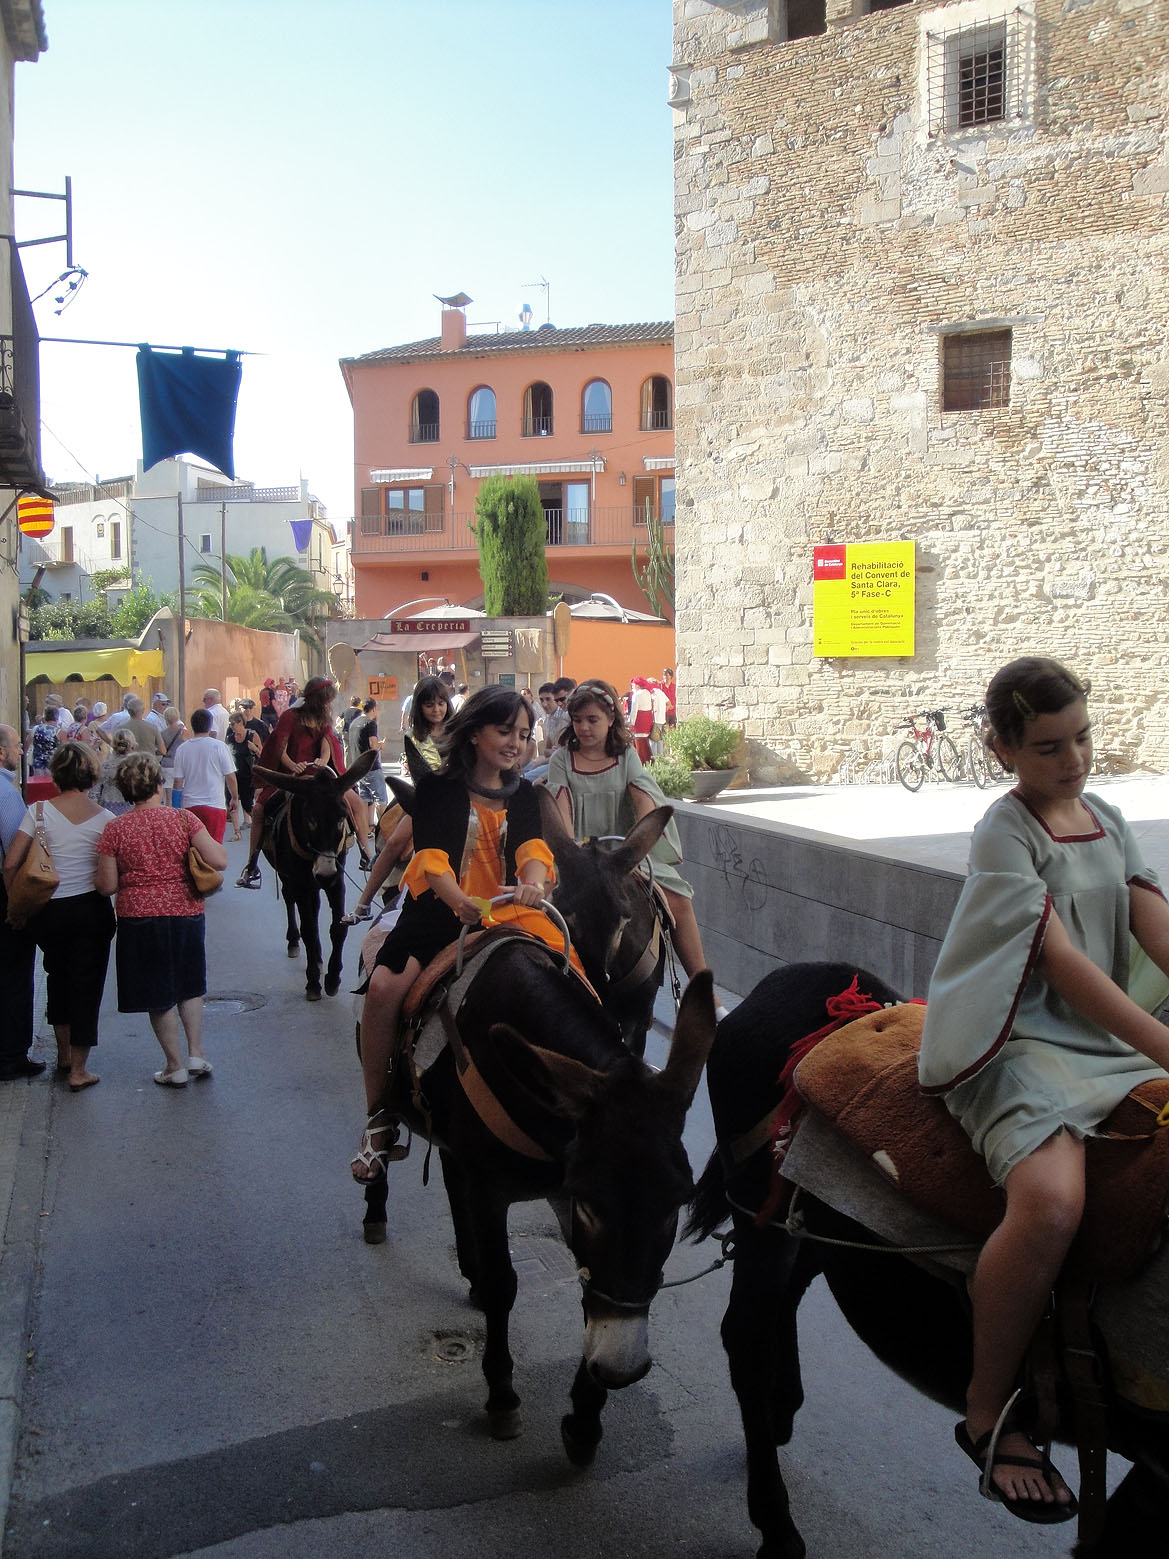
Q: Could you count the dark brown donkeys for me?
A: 5